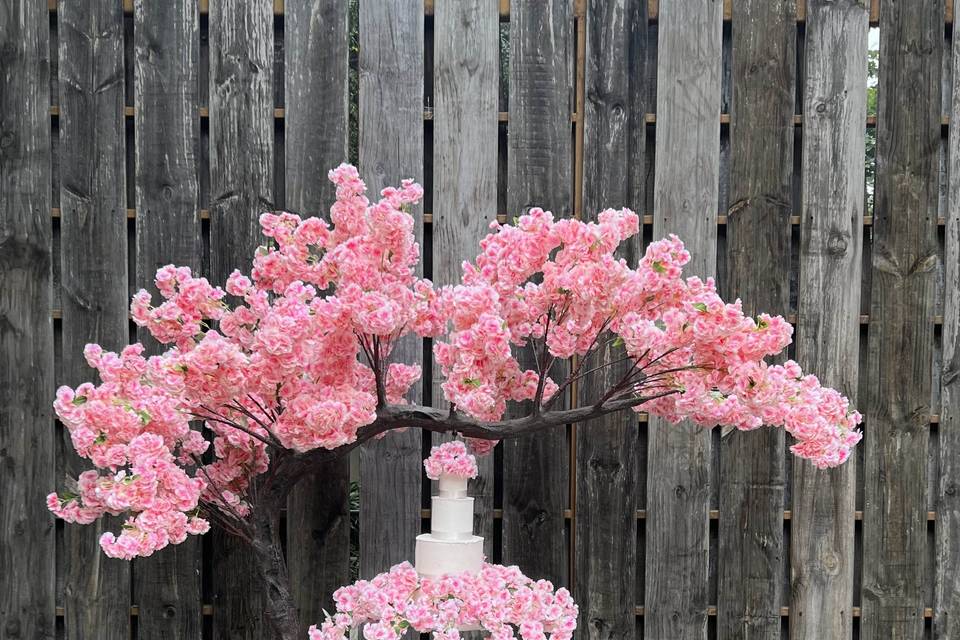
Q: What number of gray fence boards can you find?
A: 14